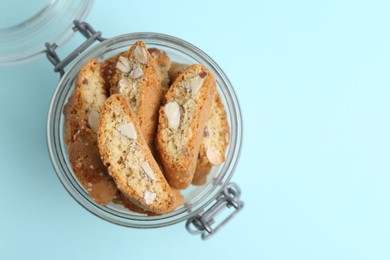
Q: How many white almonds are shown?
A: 10